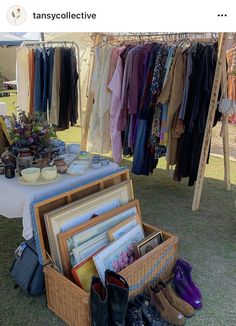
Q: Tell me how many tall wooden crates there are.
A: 0